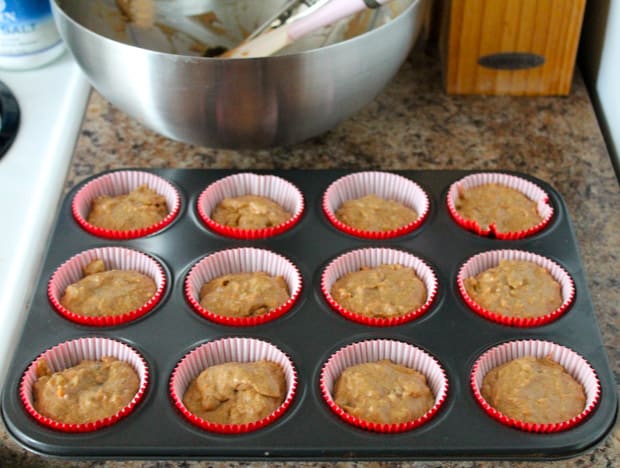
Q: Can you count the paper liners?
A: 12